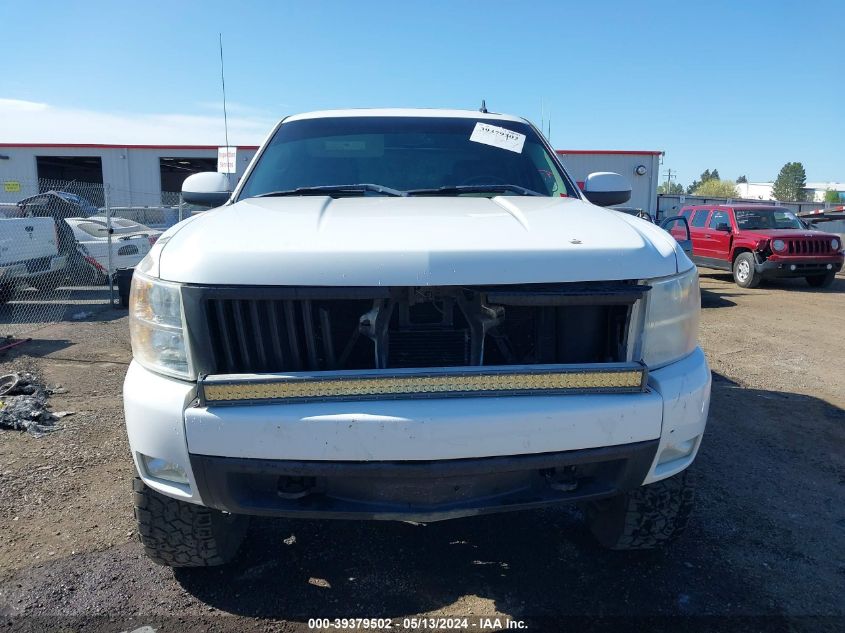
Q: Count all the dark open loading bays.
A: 2